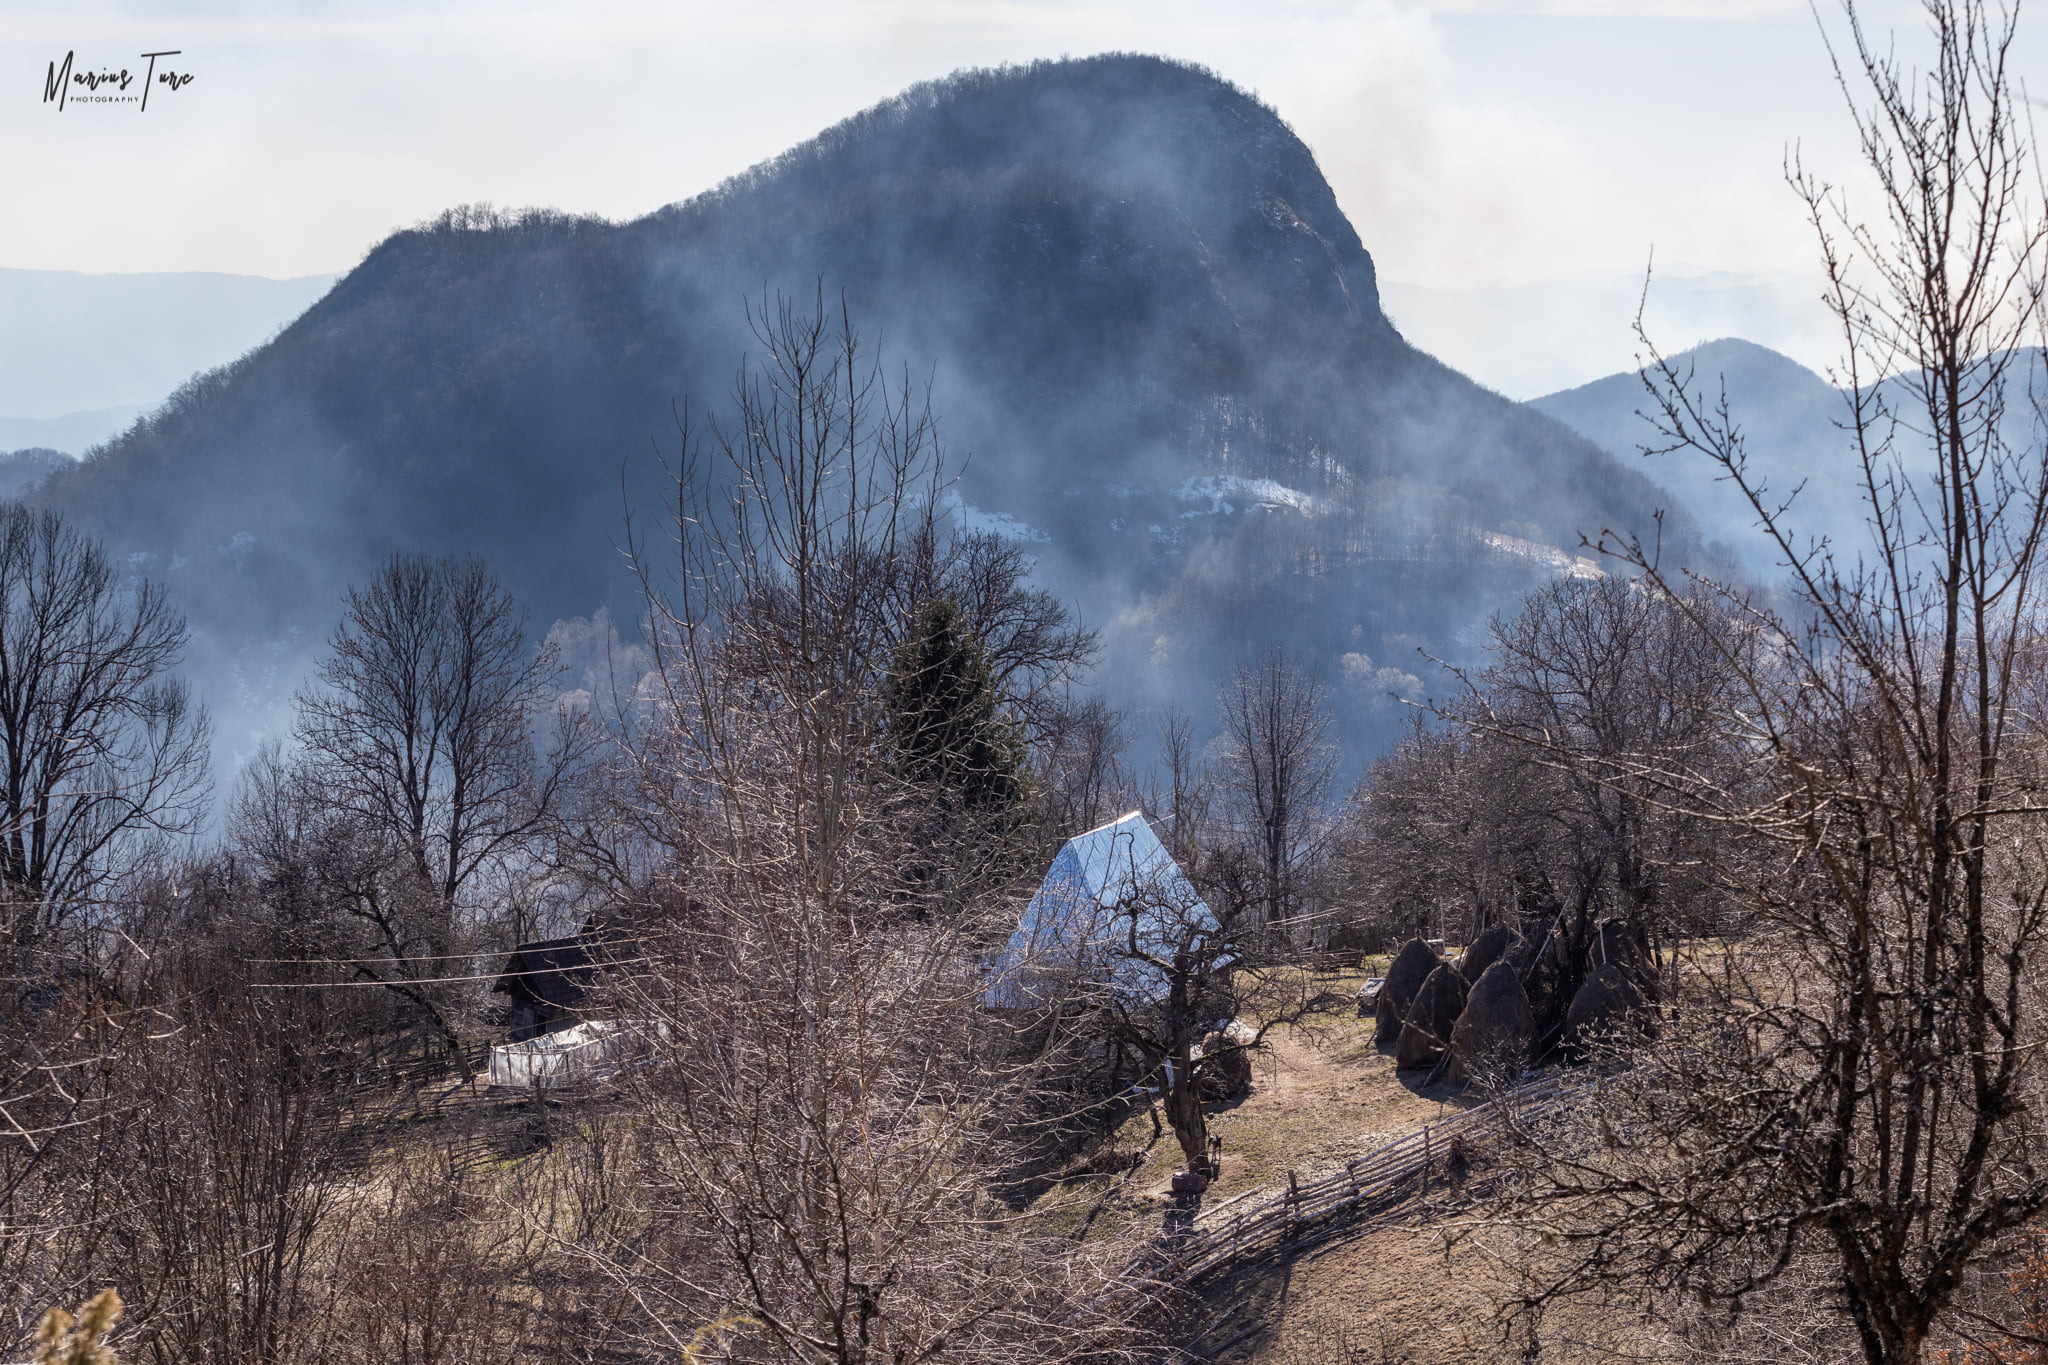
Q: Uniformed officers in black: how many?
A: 0